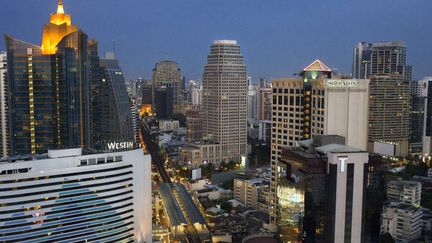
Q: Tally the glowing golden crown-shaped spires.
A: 1